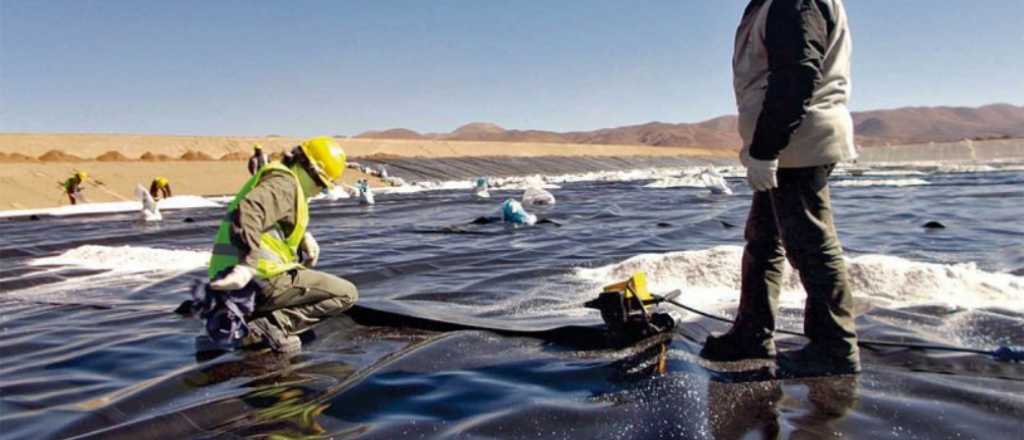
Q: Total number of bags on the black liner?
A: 6